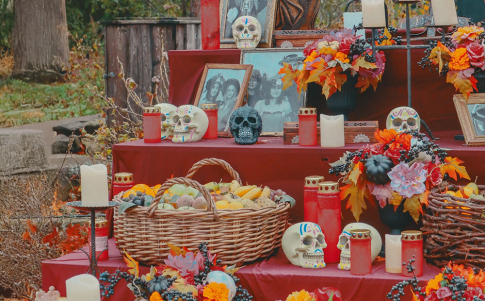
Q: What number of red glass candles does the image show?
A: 10